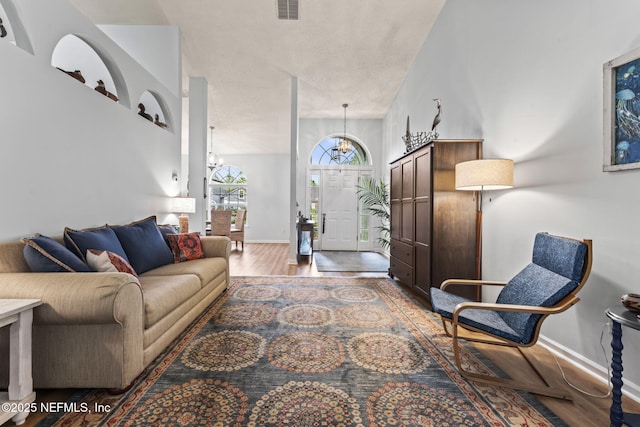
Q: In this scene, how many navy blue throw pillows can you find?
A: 4